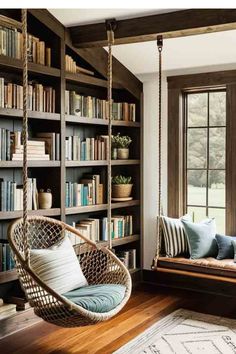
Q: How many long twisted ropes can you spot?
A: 3